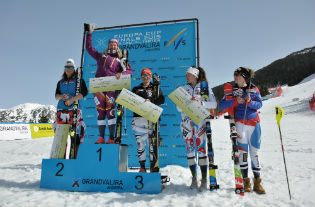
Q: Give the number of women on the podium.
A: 3